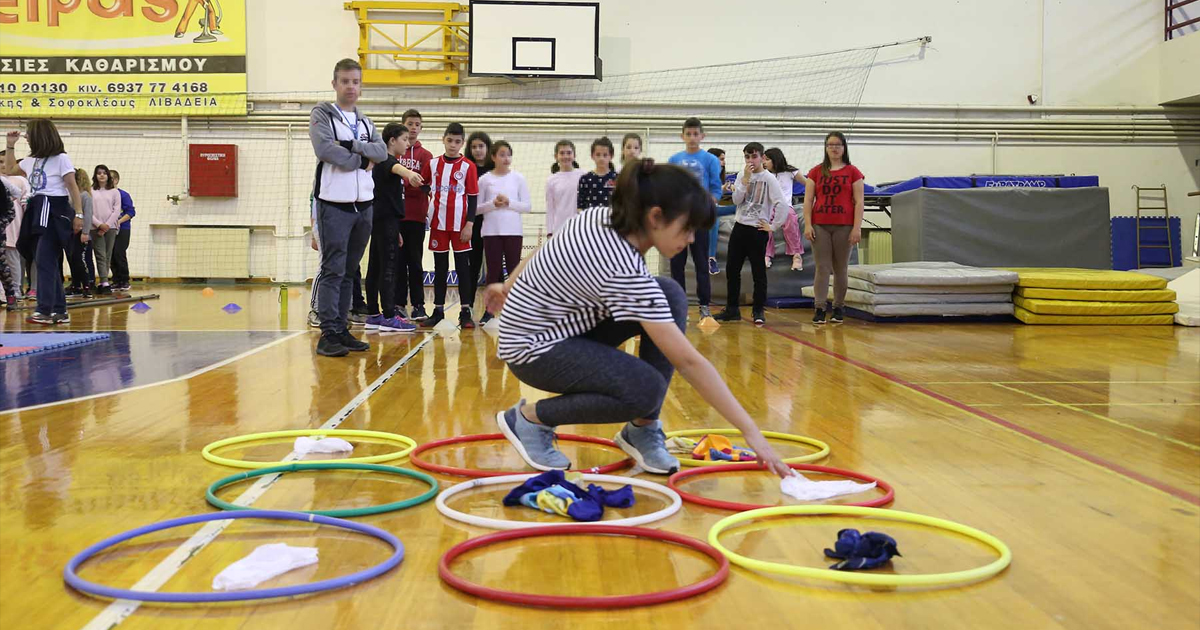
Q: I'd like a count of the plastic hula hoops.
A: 9